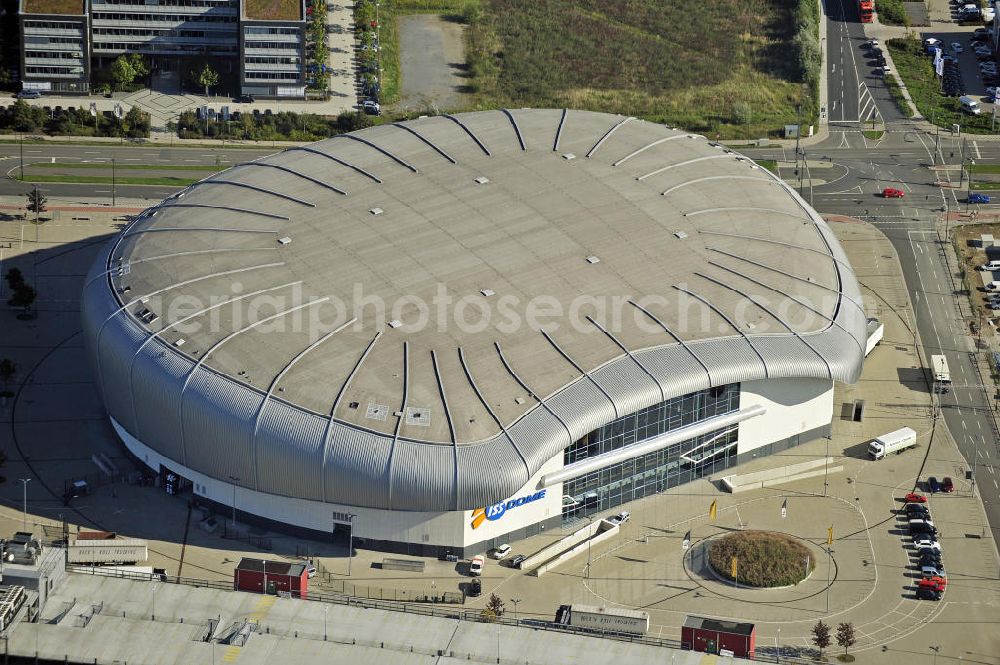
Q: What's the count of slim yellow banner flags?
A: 3